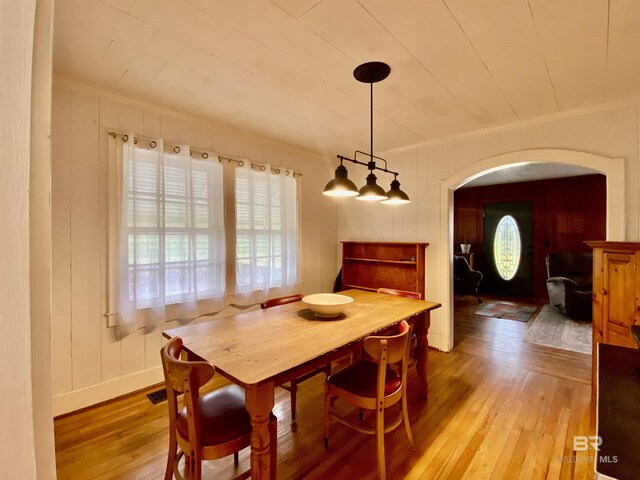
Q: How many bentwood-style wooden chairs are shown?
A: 4